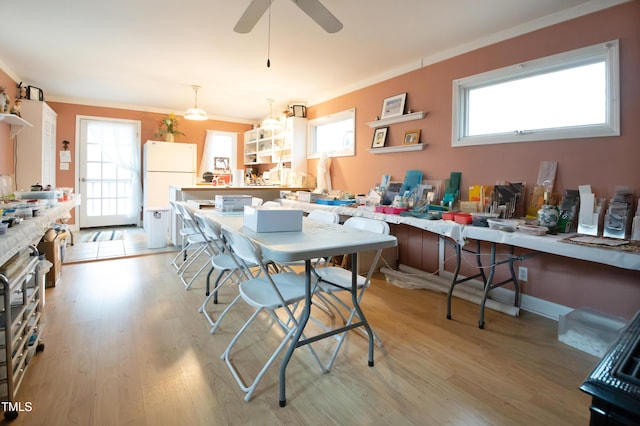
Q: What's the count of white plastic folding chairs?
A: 8